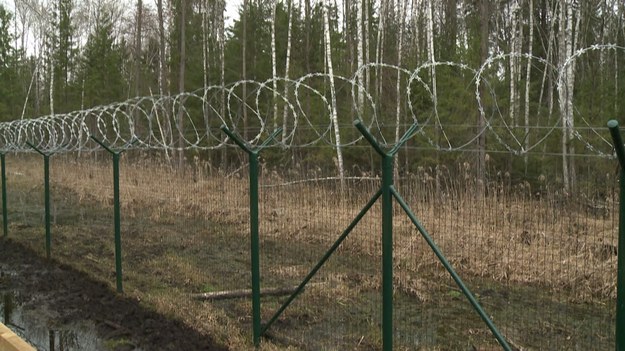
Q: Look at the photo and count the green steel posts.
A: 6